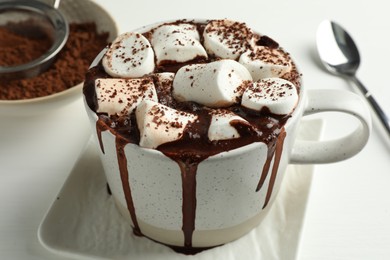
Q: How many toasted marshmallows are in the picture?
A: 0